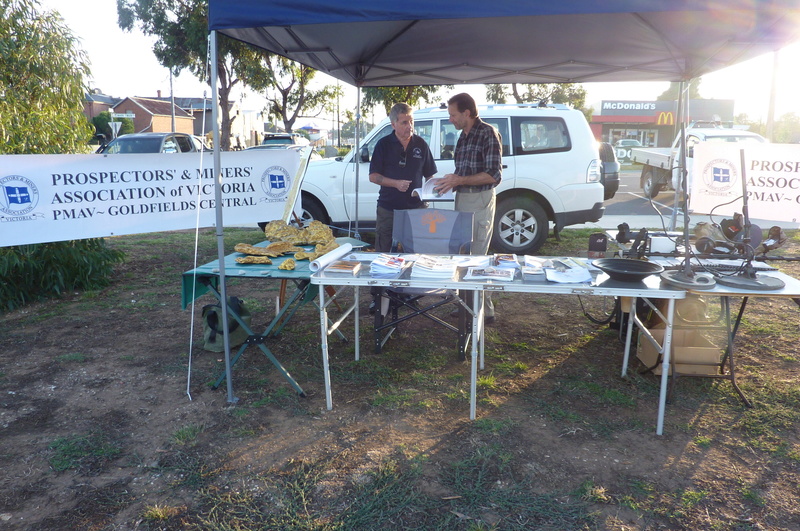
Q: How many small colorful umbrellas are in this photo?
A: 0